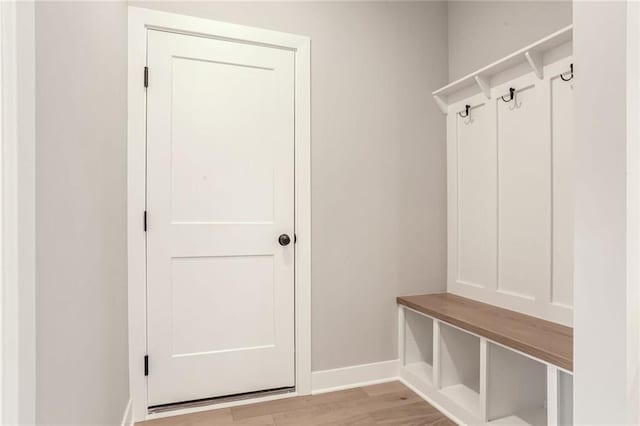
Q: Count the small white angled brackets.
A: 3